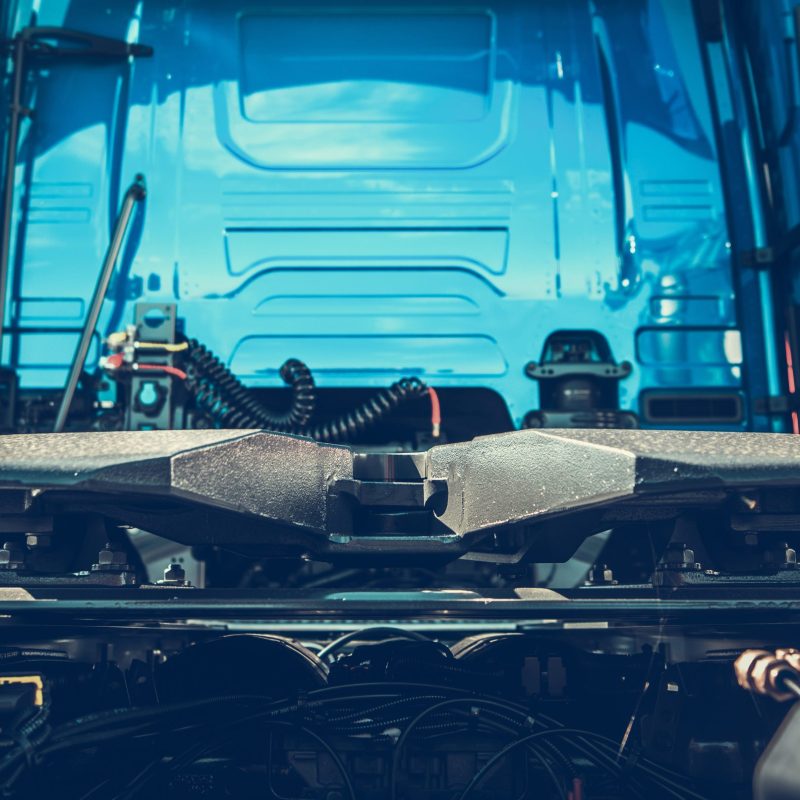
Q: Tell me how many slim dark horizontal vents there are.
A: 1